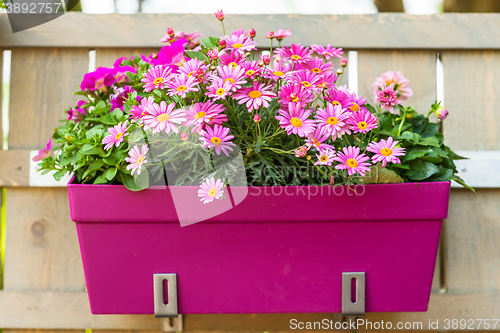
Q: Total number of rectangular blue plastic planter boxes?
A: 0